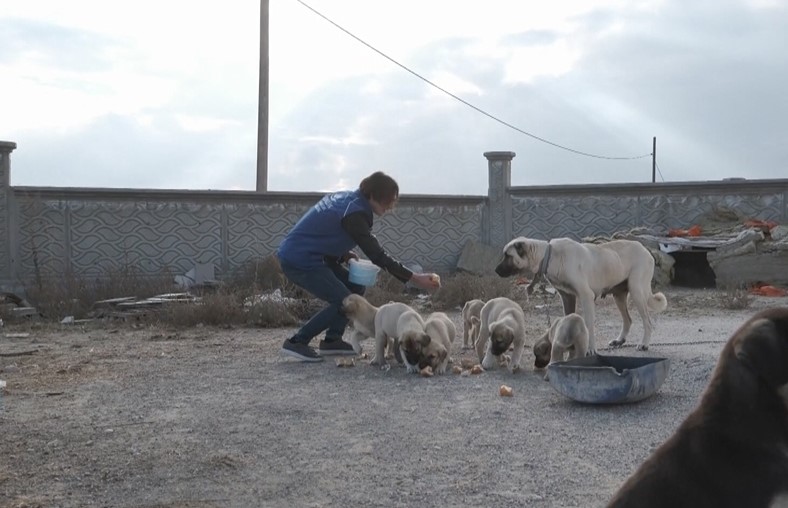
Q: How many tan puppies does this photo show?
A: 6